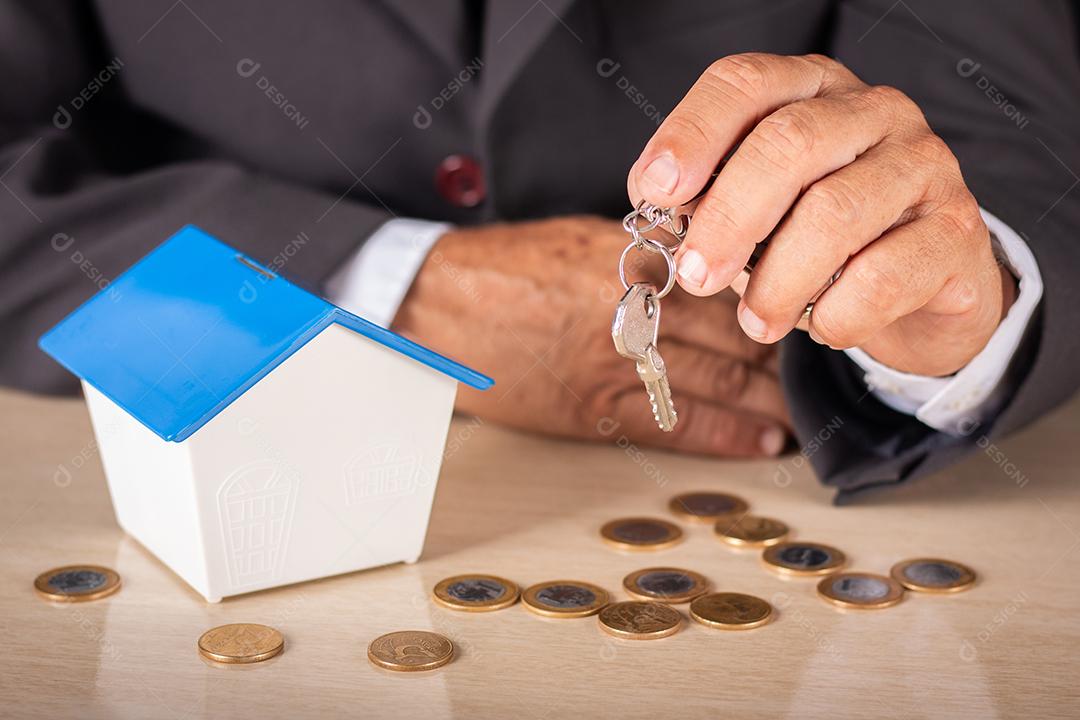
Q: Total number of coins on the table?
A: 14